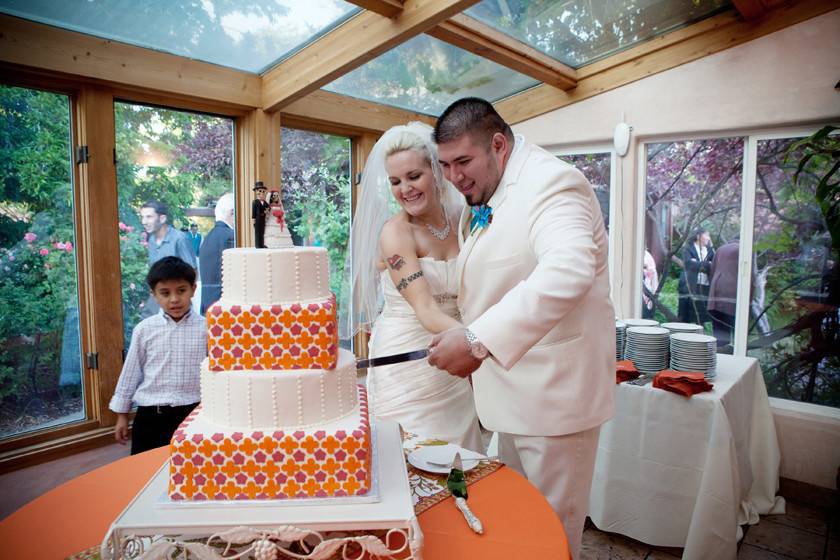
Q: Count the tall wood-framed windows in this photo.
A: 3